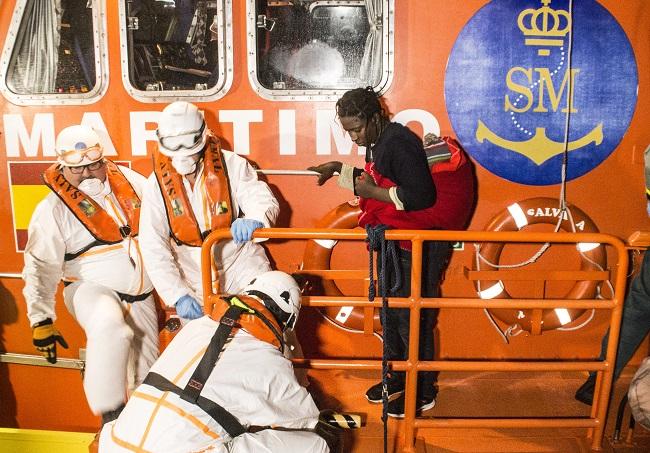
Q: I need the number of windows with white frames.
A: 3